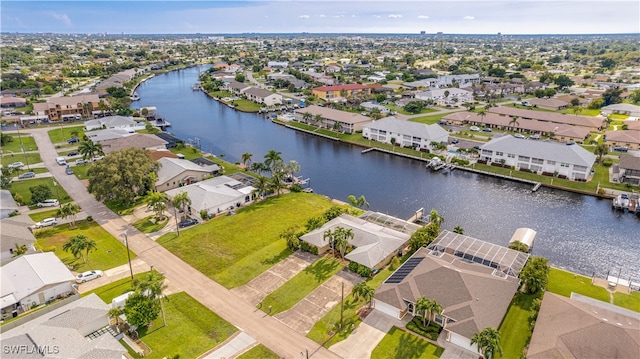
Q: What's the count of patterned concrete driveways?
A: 2